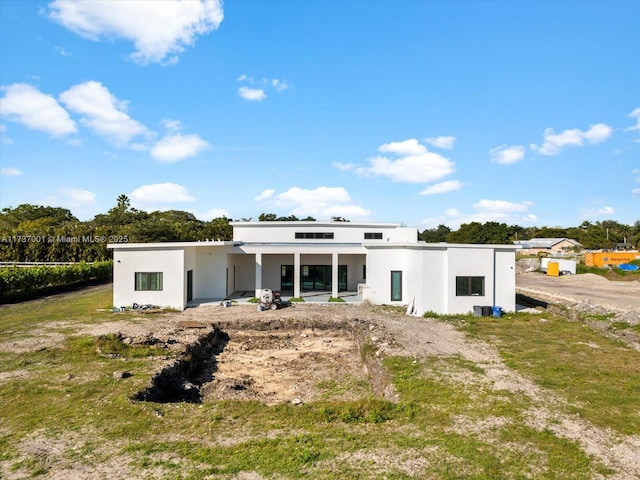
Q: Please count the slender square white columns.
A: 3